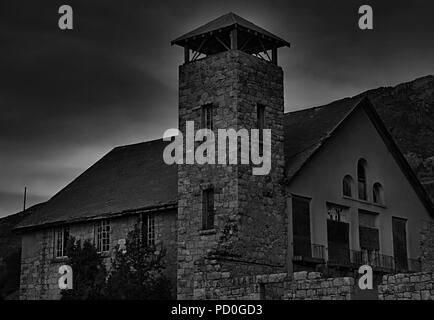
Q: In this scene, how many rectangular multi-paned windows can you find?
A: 3